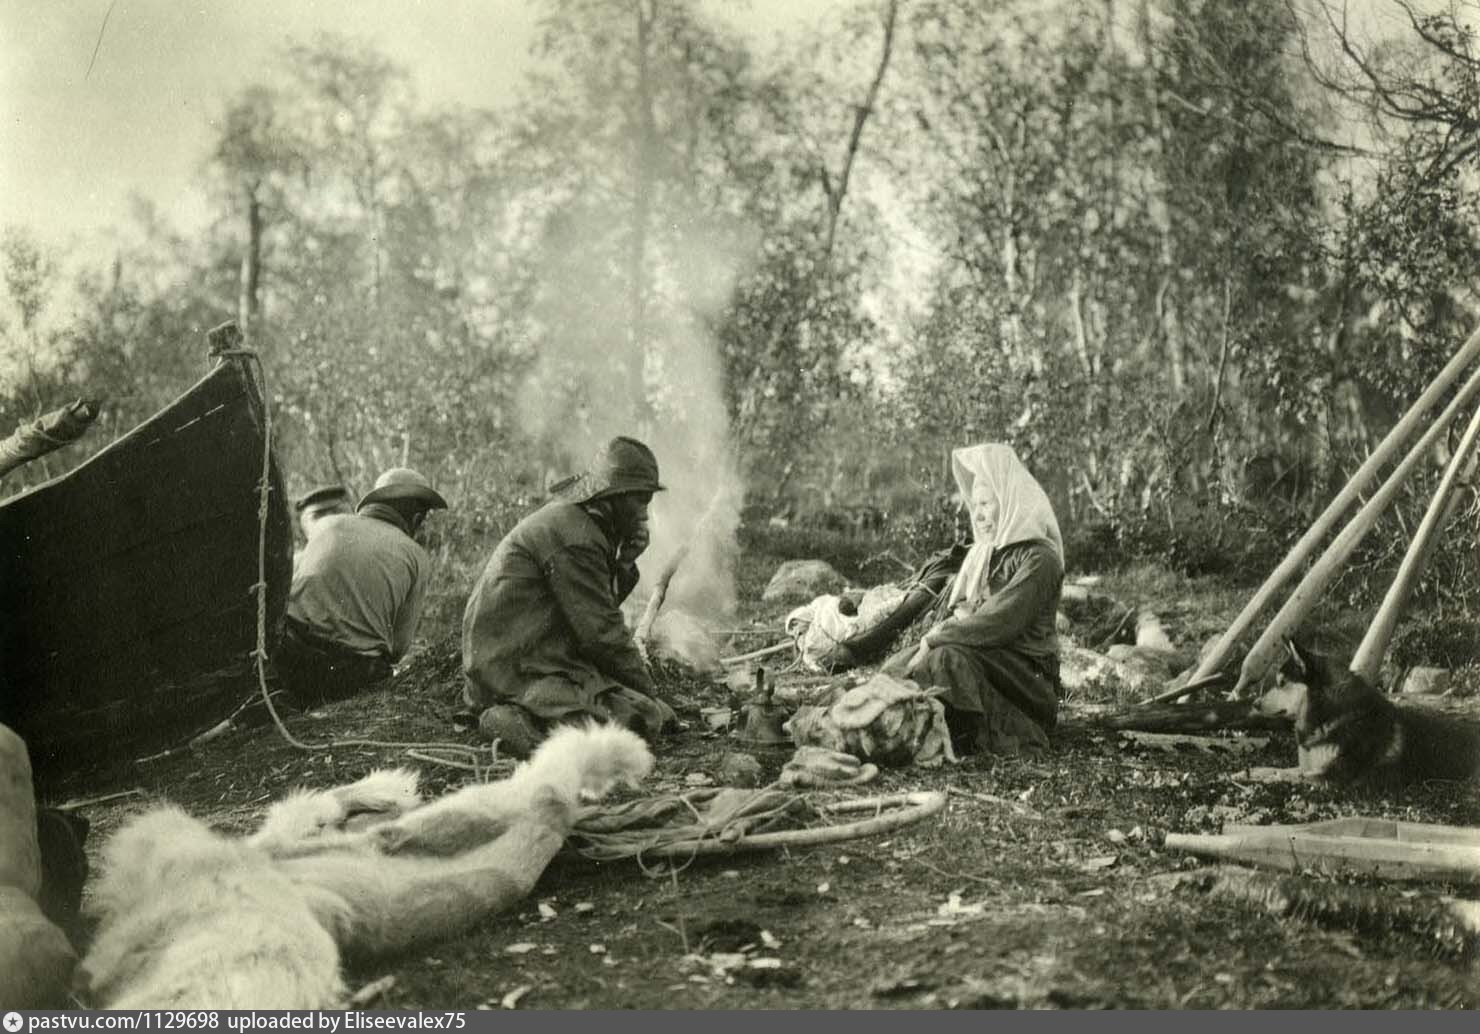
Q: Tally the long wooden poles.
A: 3